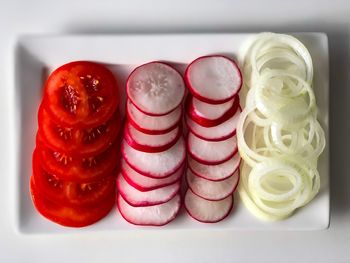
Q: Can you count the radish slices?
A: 14